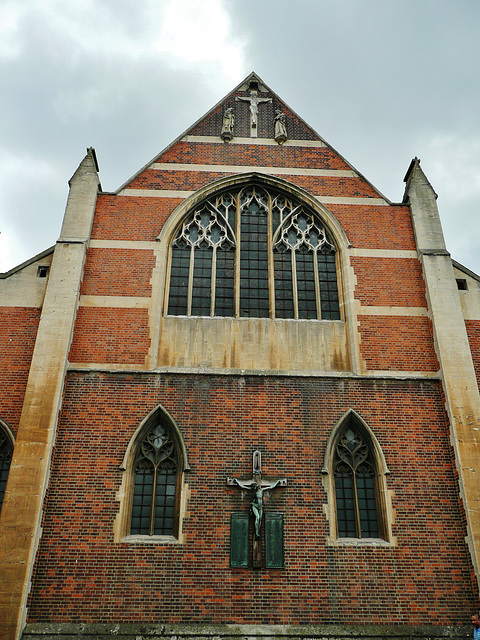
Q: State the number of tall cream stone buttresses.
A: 2